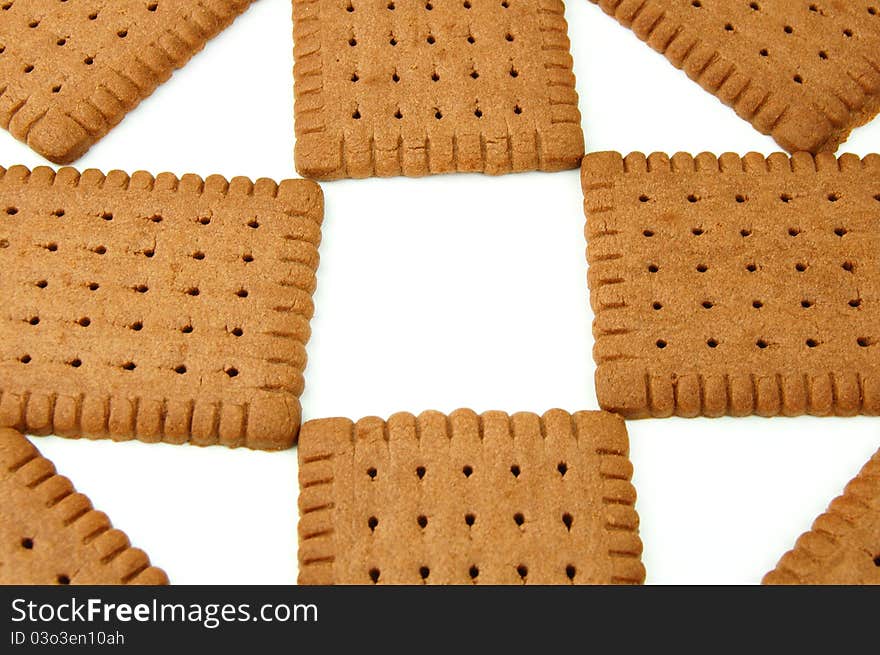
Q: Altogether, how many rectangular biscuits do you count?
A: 8